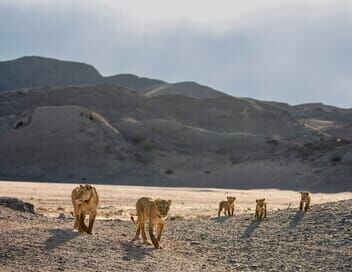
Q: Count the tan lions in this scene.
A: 5